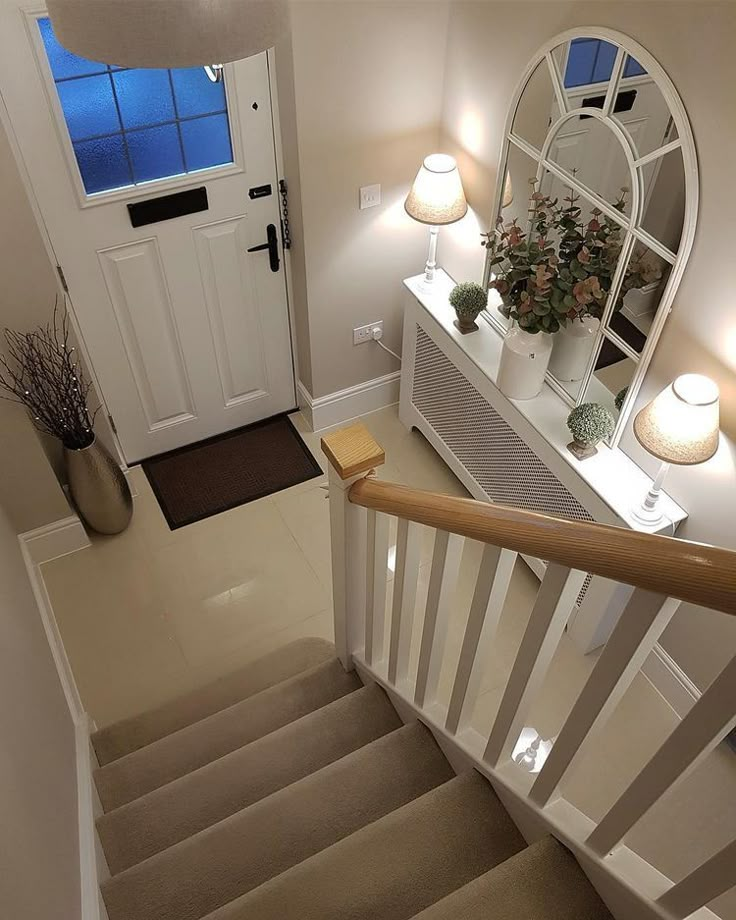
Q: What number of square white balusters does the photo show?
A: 8